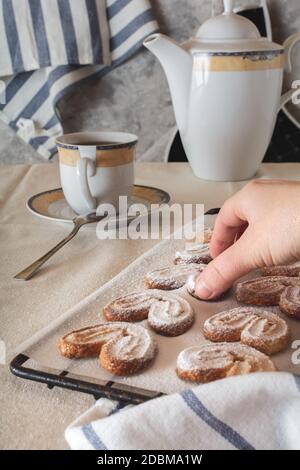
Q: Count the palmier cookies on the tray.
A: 9